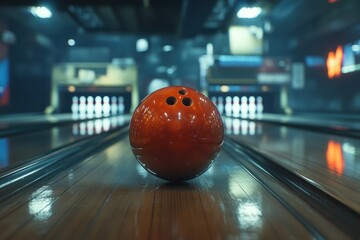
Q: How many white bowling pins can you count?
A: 14